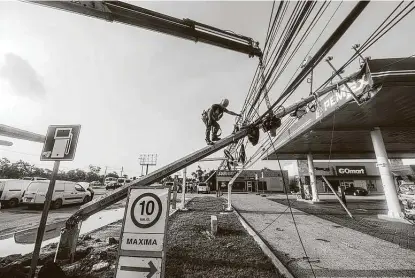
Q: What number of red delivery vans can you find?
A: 0